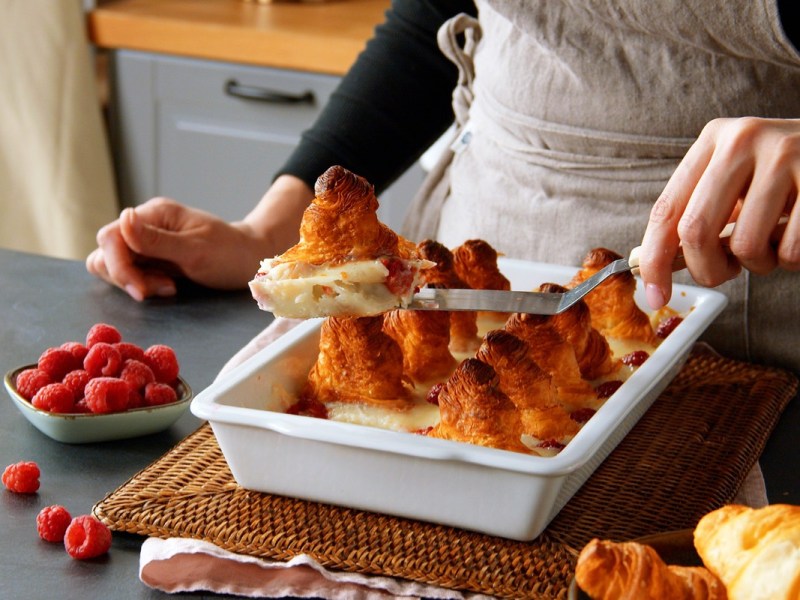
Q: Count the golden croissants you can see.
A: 12